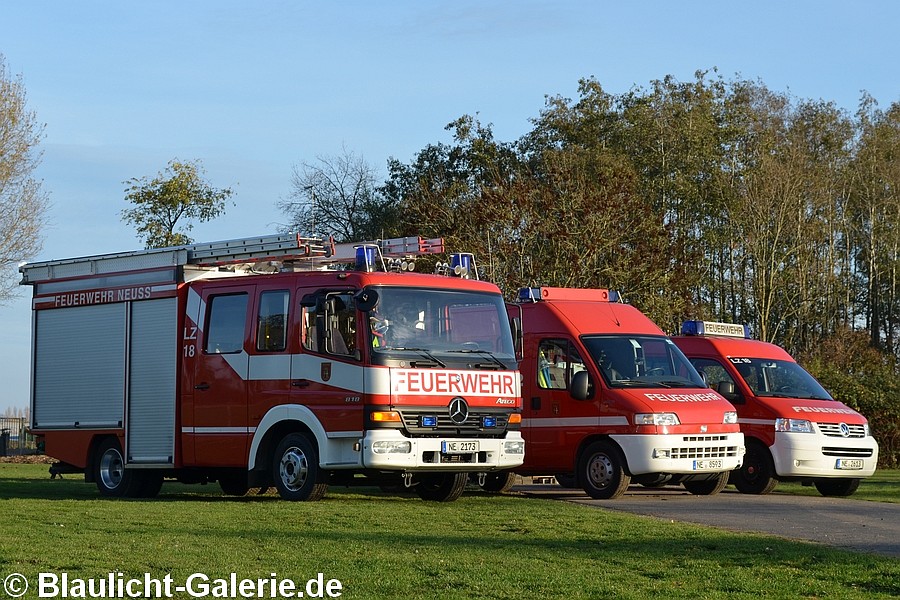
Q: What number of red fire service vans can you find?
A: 2